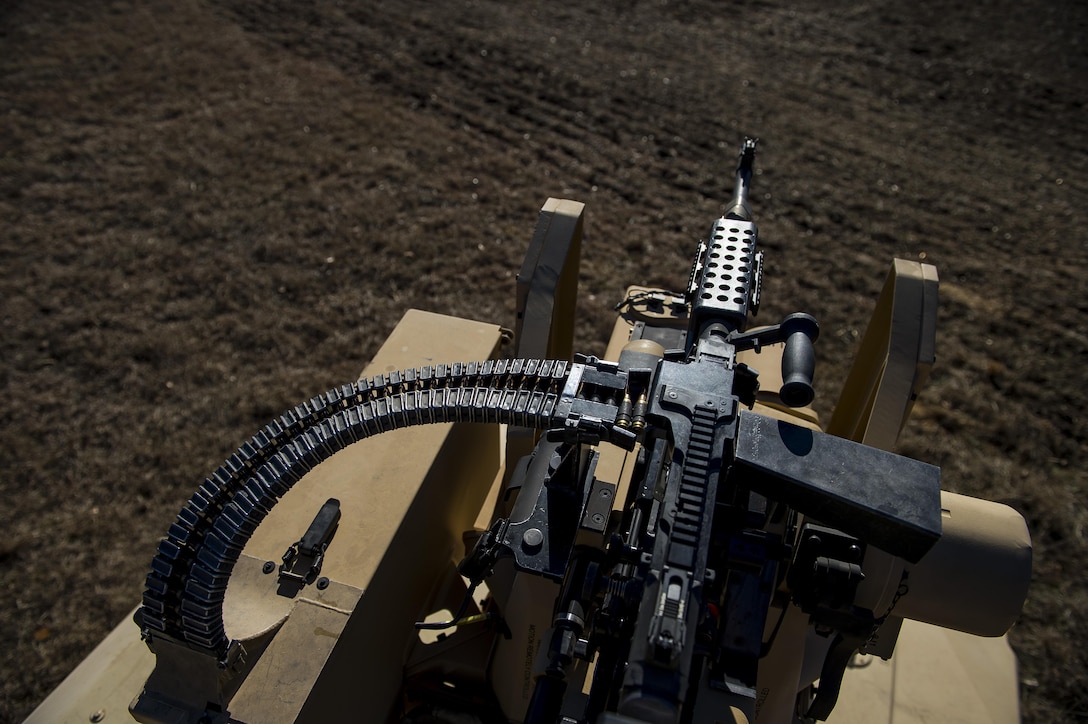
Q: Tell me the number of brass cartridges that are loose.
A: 2